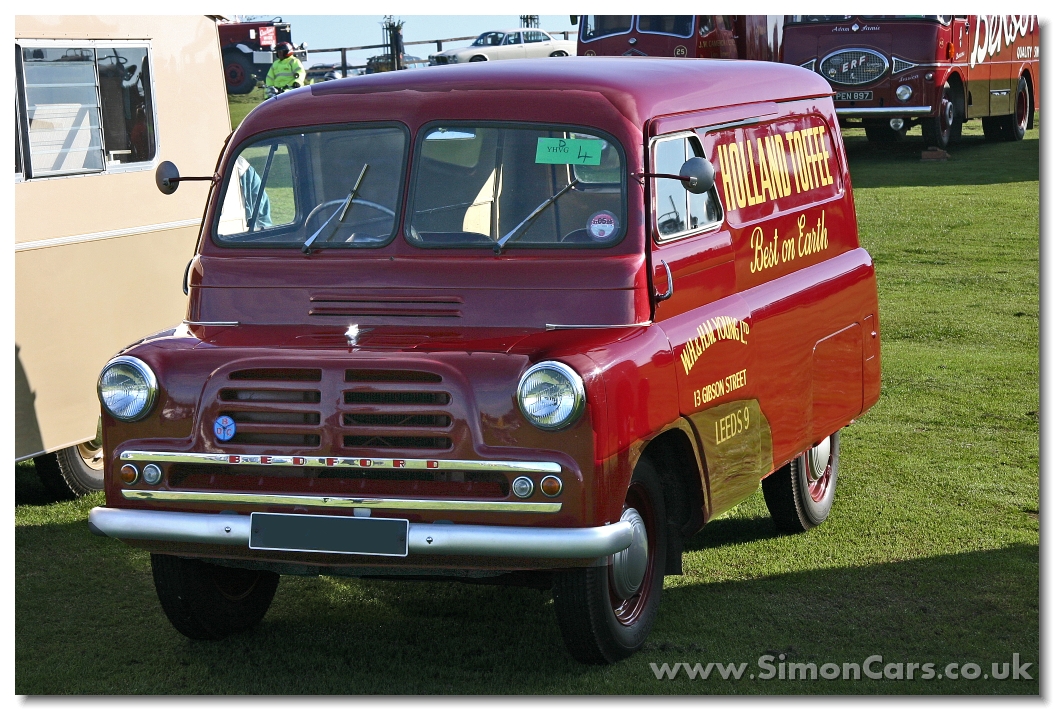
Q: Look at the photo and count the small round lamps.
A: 4